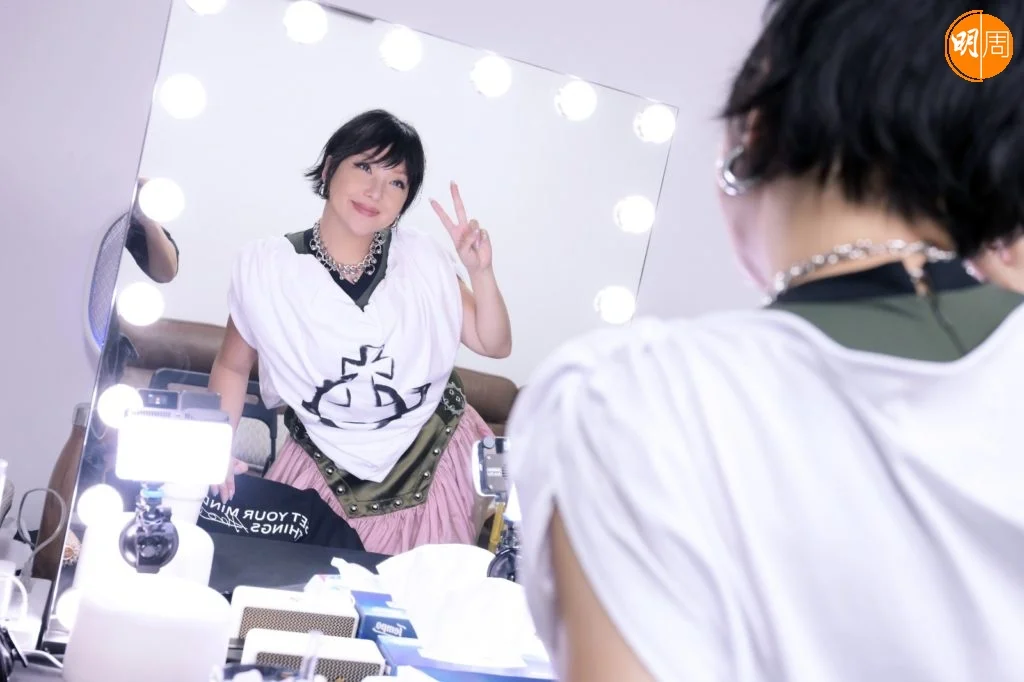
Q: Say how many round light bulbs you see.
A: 14